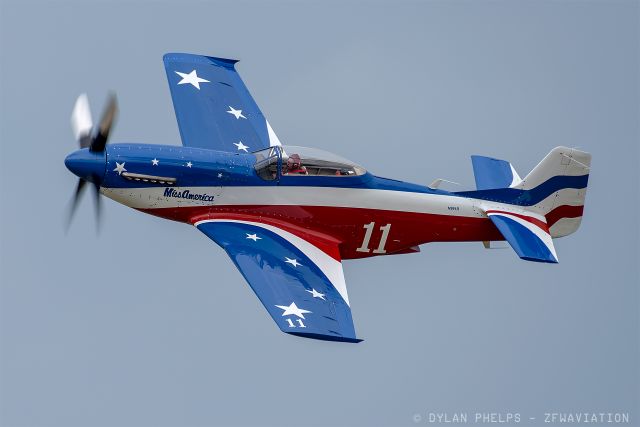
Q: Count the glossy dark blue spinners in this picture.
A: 1